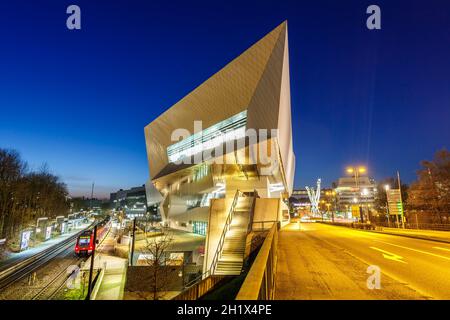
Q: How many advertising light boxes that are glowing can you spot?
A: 3